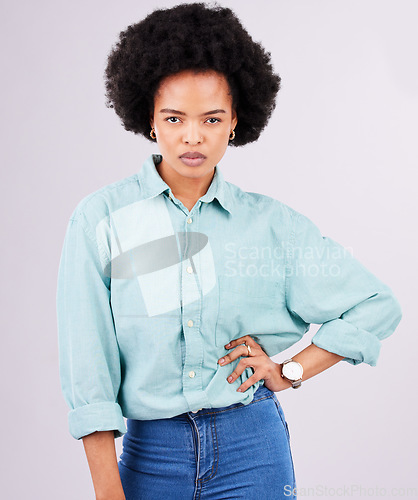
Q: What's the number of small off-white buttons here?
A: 4